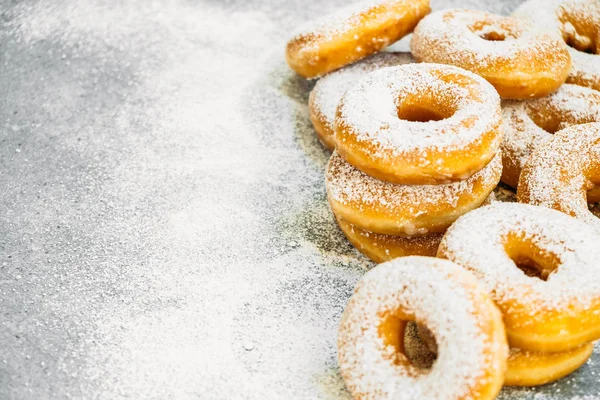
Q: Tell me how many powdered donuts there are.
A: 12